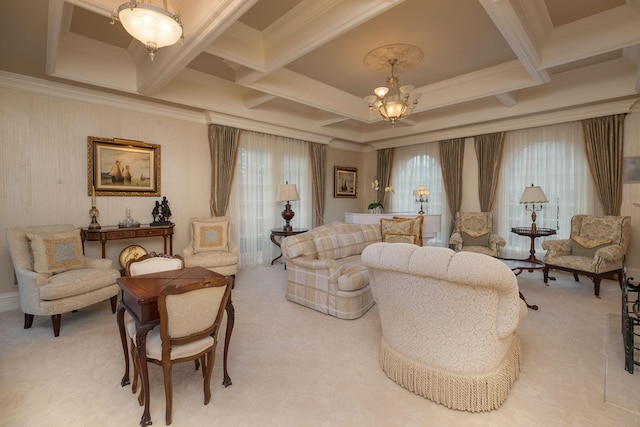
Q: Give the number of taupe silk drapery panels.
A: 6